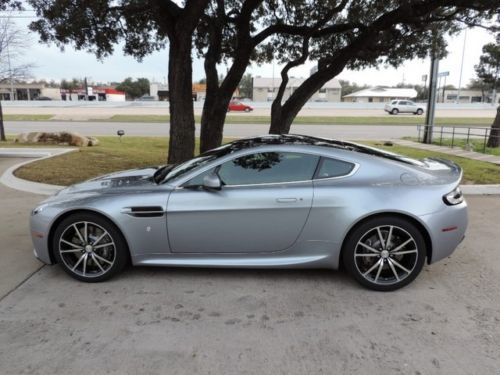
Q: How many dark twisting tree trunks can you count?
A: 3